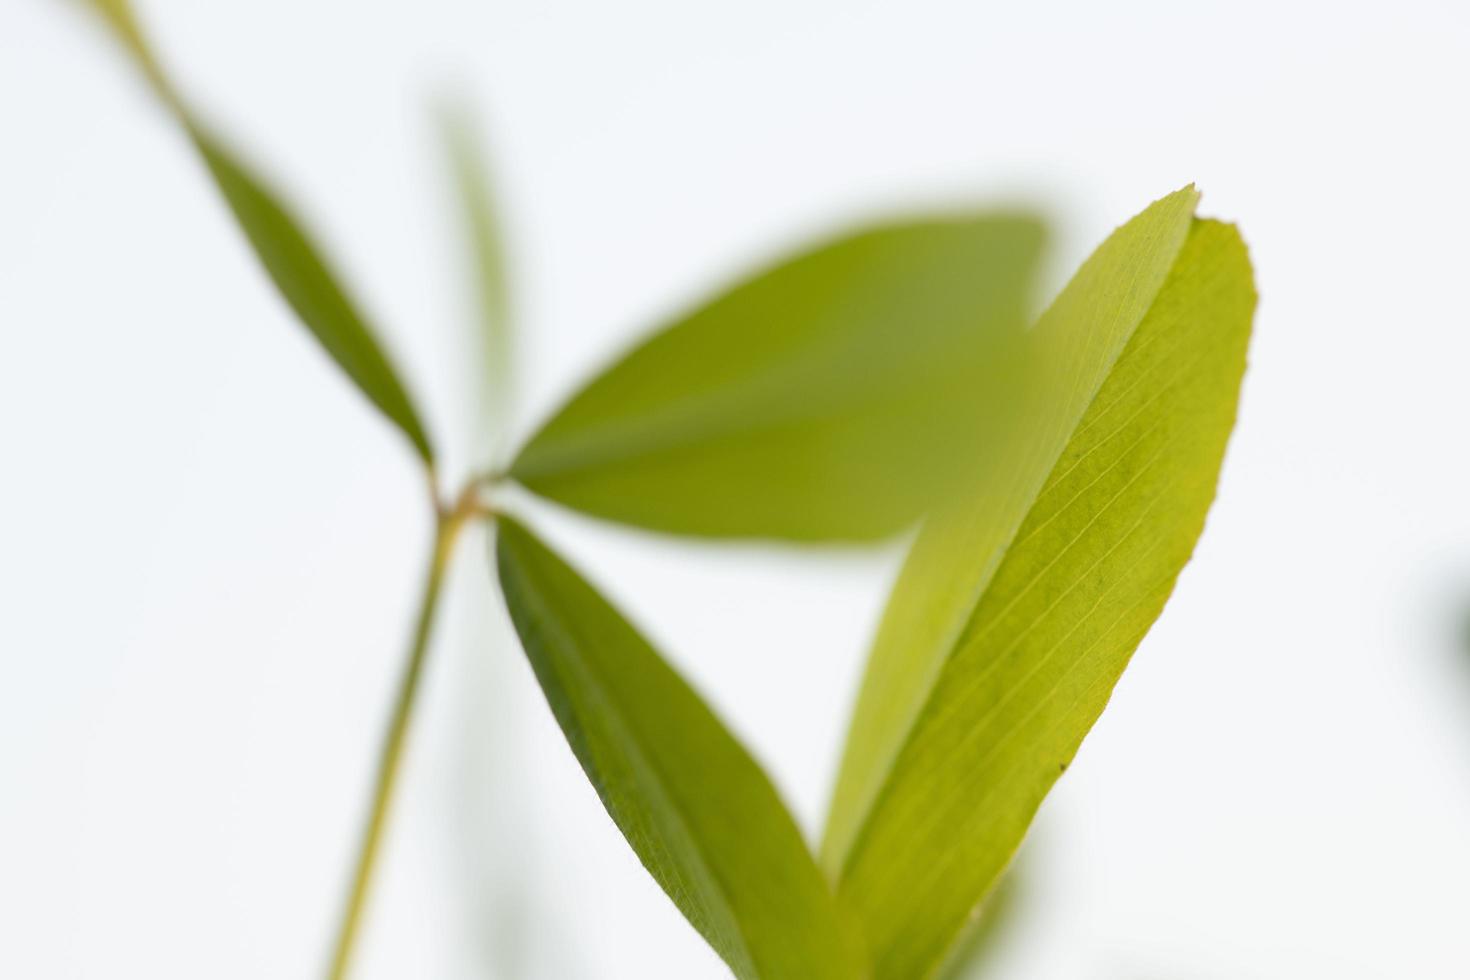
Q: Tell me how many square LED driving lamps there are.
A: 0